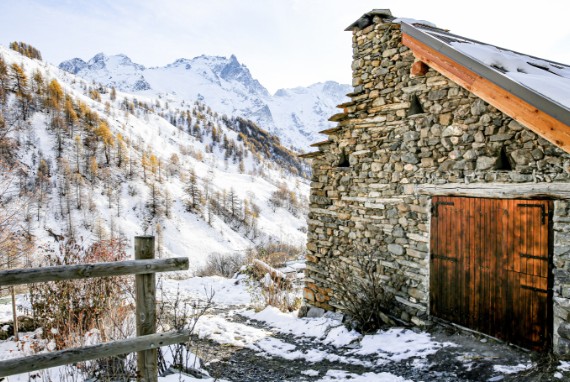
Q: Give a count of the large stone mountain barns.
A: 1